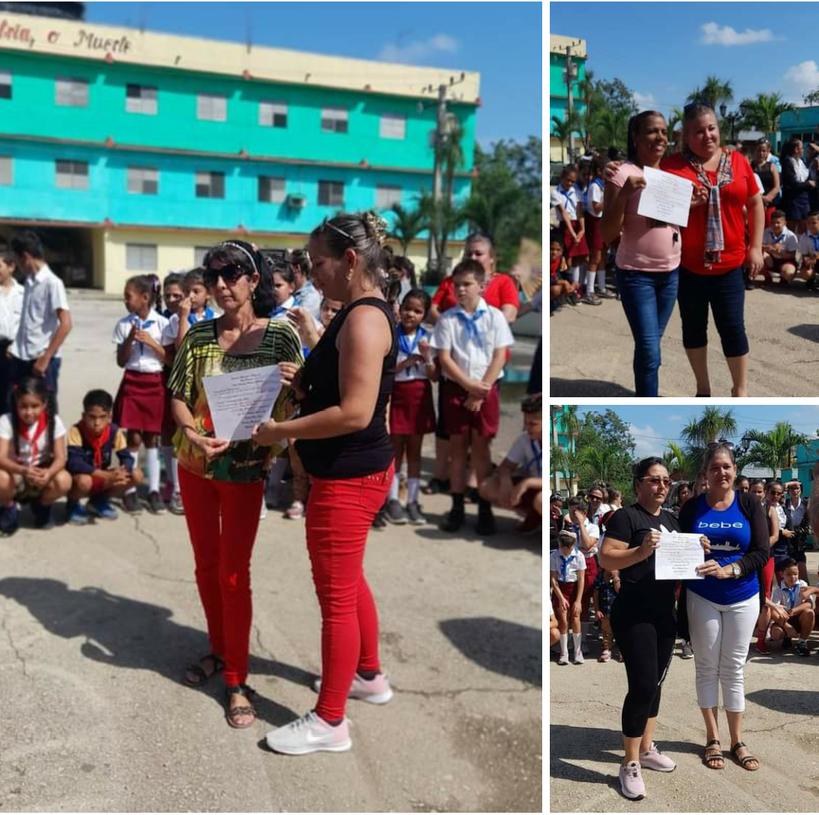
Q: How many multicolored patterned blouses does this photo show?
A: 1